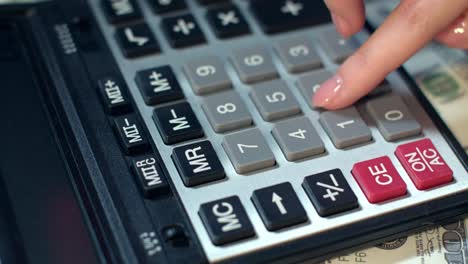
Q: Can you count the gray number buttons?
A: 10